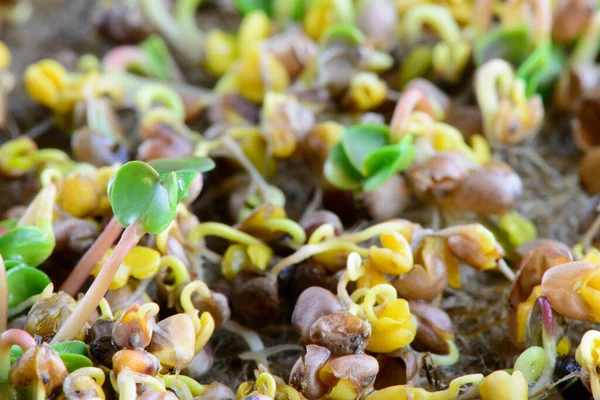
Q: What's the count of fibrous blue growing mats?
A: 0